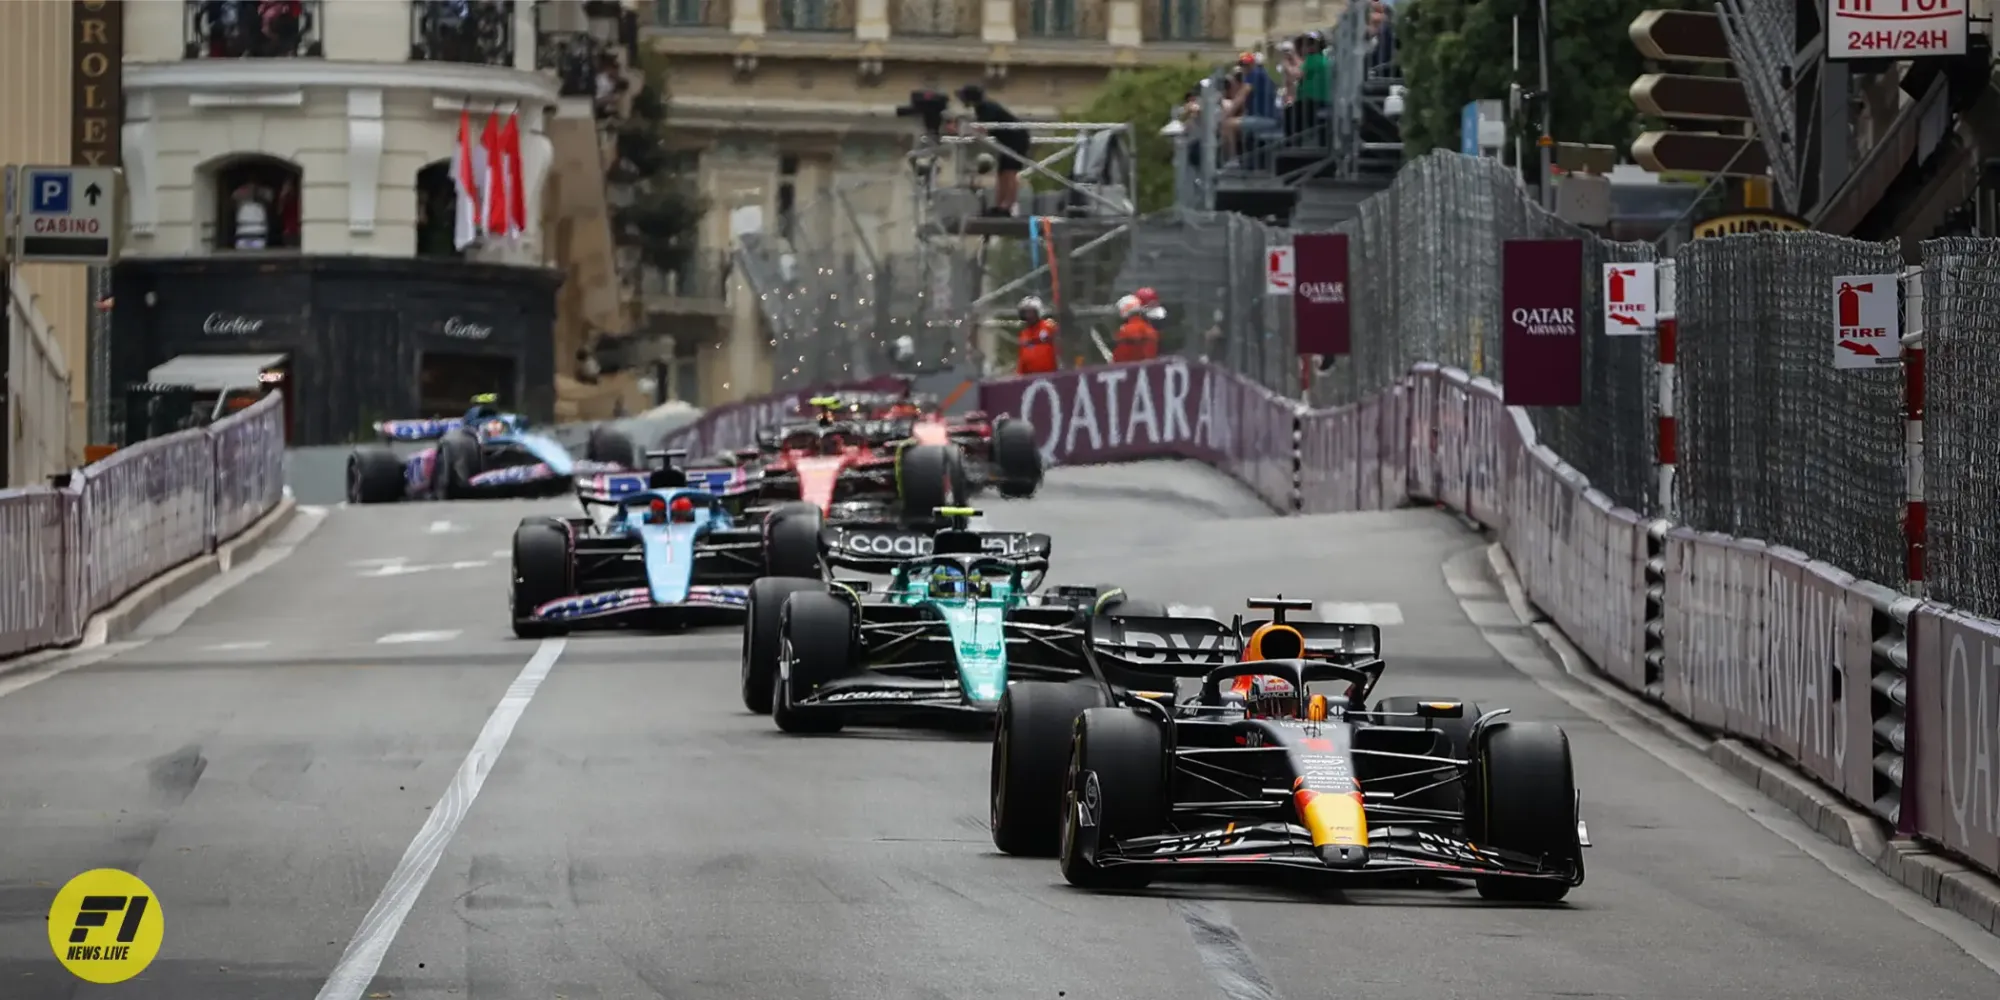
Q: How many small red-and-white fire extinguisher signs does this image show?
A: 3